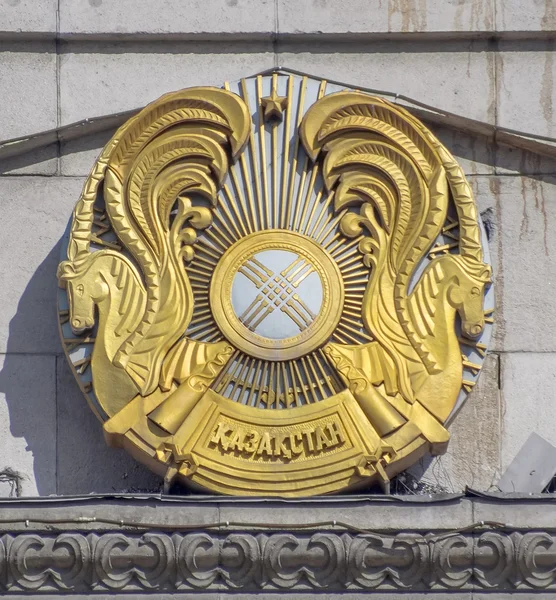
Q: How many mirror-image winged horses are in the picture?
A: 2